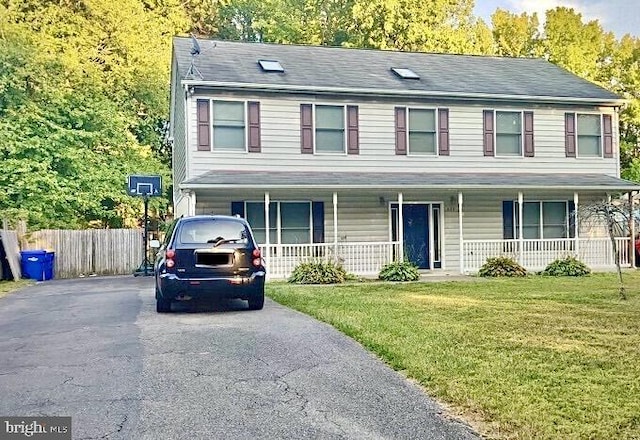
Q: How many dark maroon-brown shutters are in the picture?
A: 10